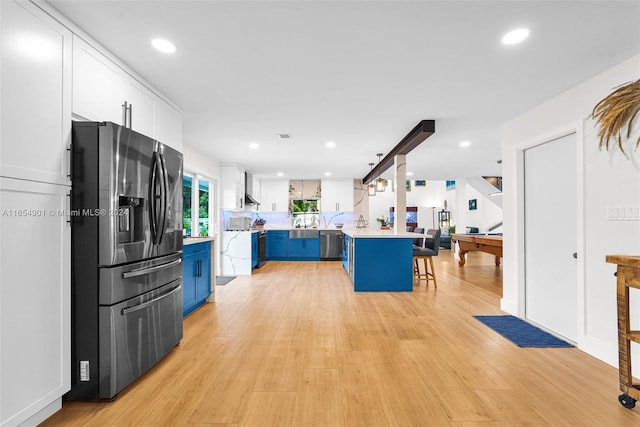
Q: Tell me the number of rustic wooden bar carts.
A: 1